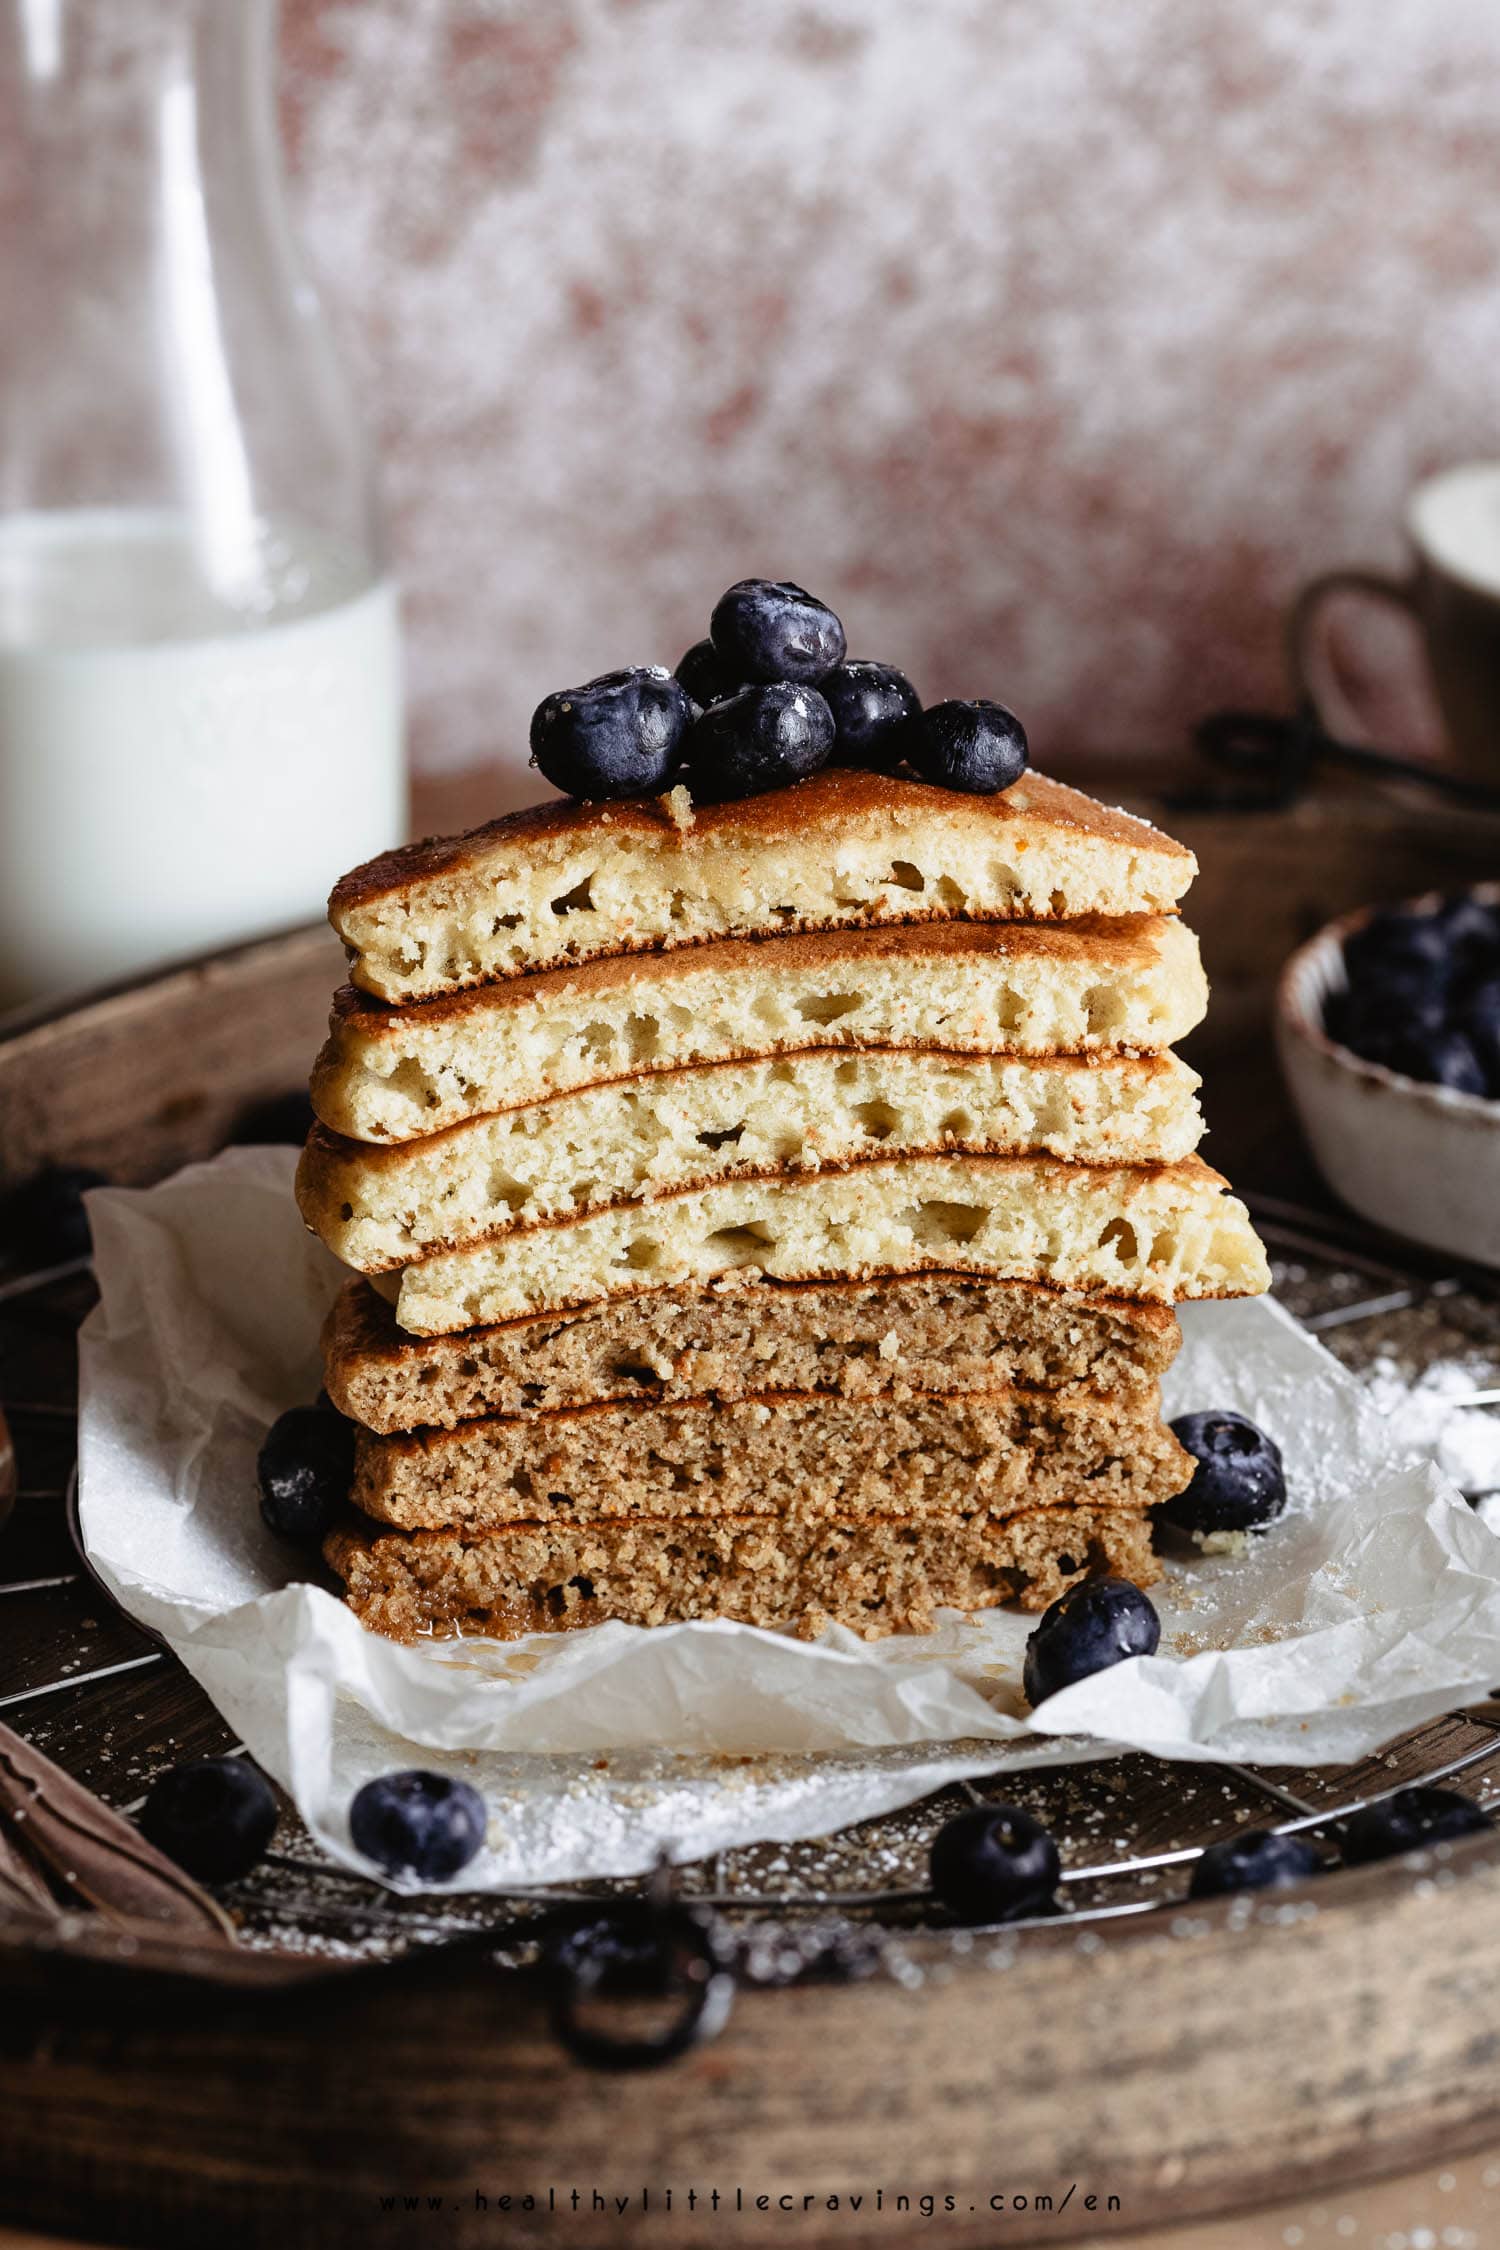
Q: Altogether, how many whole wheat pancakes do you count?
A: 3